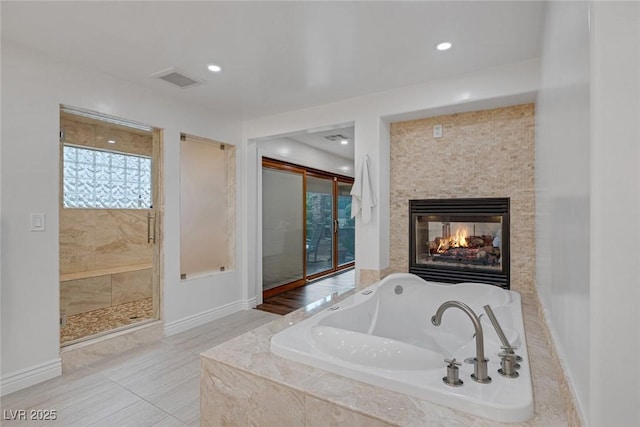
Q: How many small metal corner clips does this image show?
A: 4